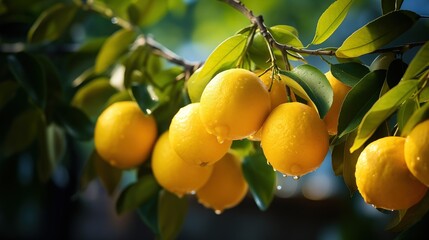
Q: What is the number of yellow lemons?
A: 10